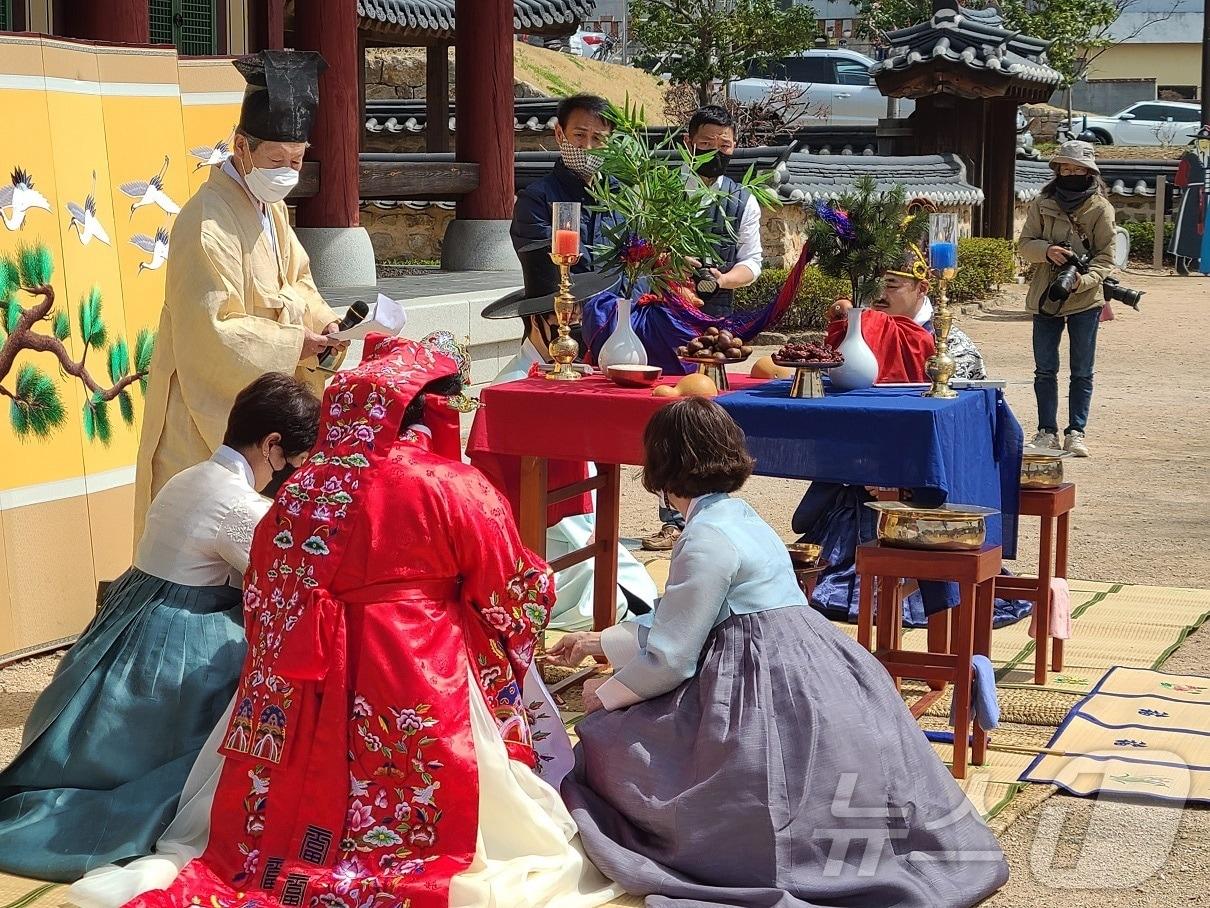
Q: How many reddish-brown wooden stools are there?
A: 2